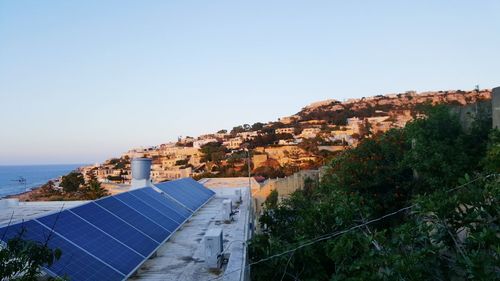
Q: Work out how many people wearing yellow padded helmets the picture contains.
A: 0